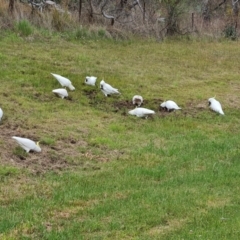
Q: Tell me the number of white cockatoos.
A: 10